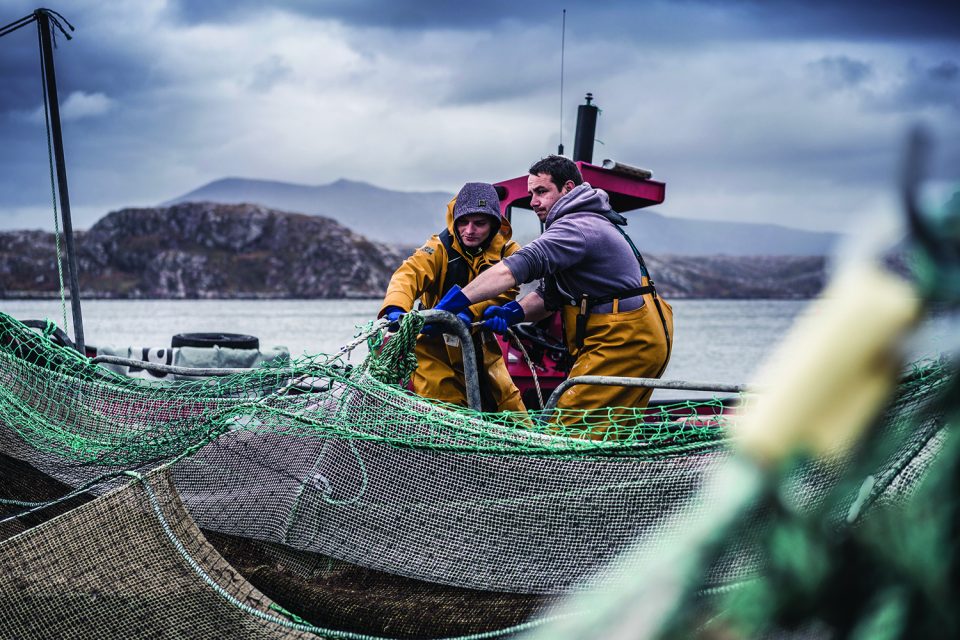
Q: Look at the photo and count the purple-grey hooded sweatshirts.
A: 1